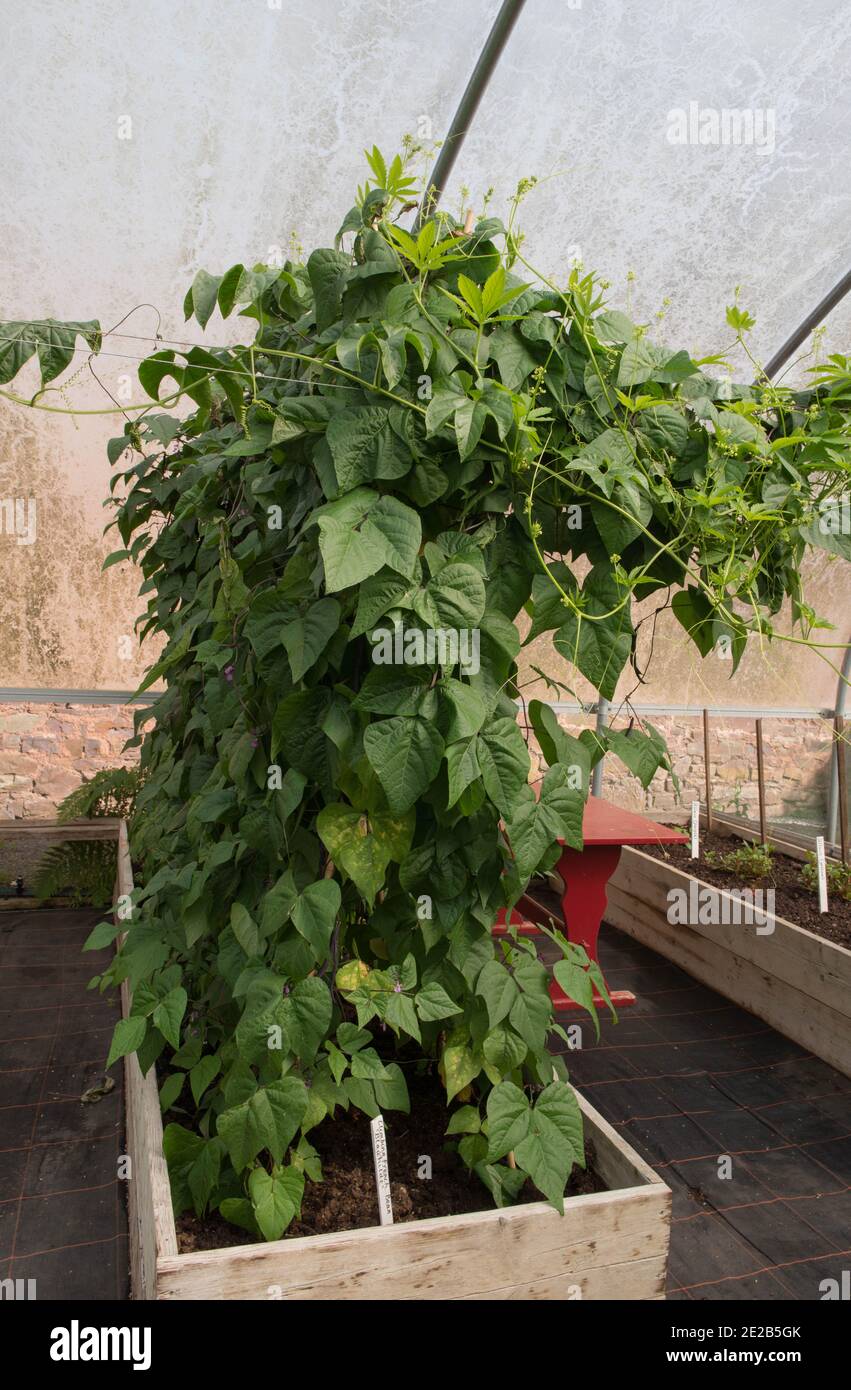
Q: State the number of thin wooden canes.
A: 3